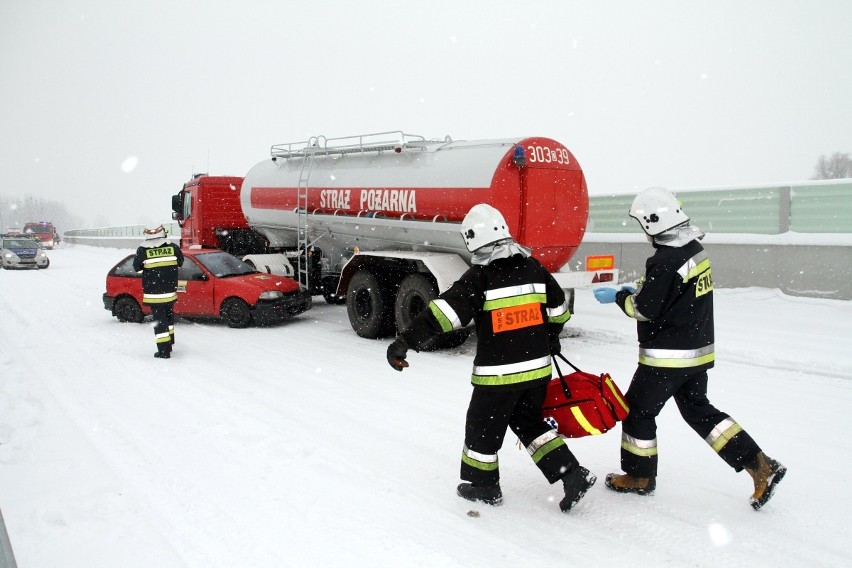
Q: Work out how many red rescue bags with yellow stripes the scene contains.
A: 1